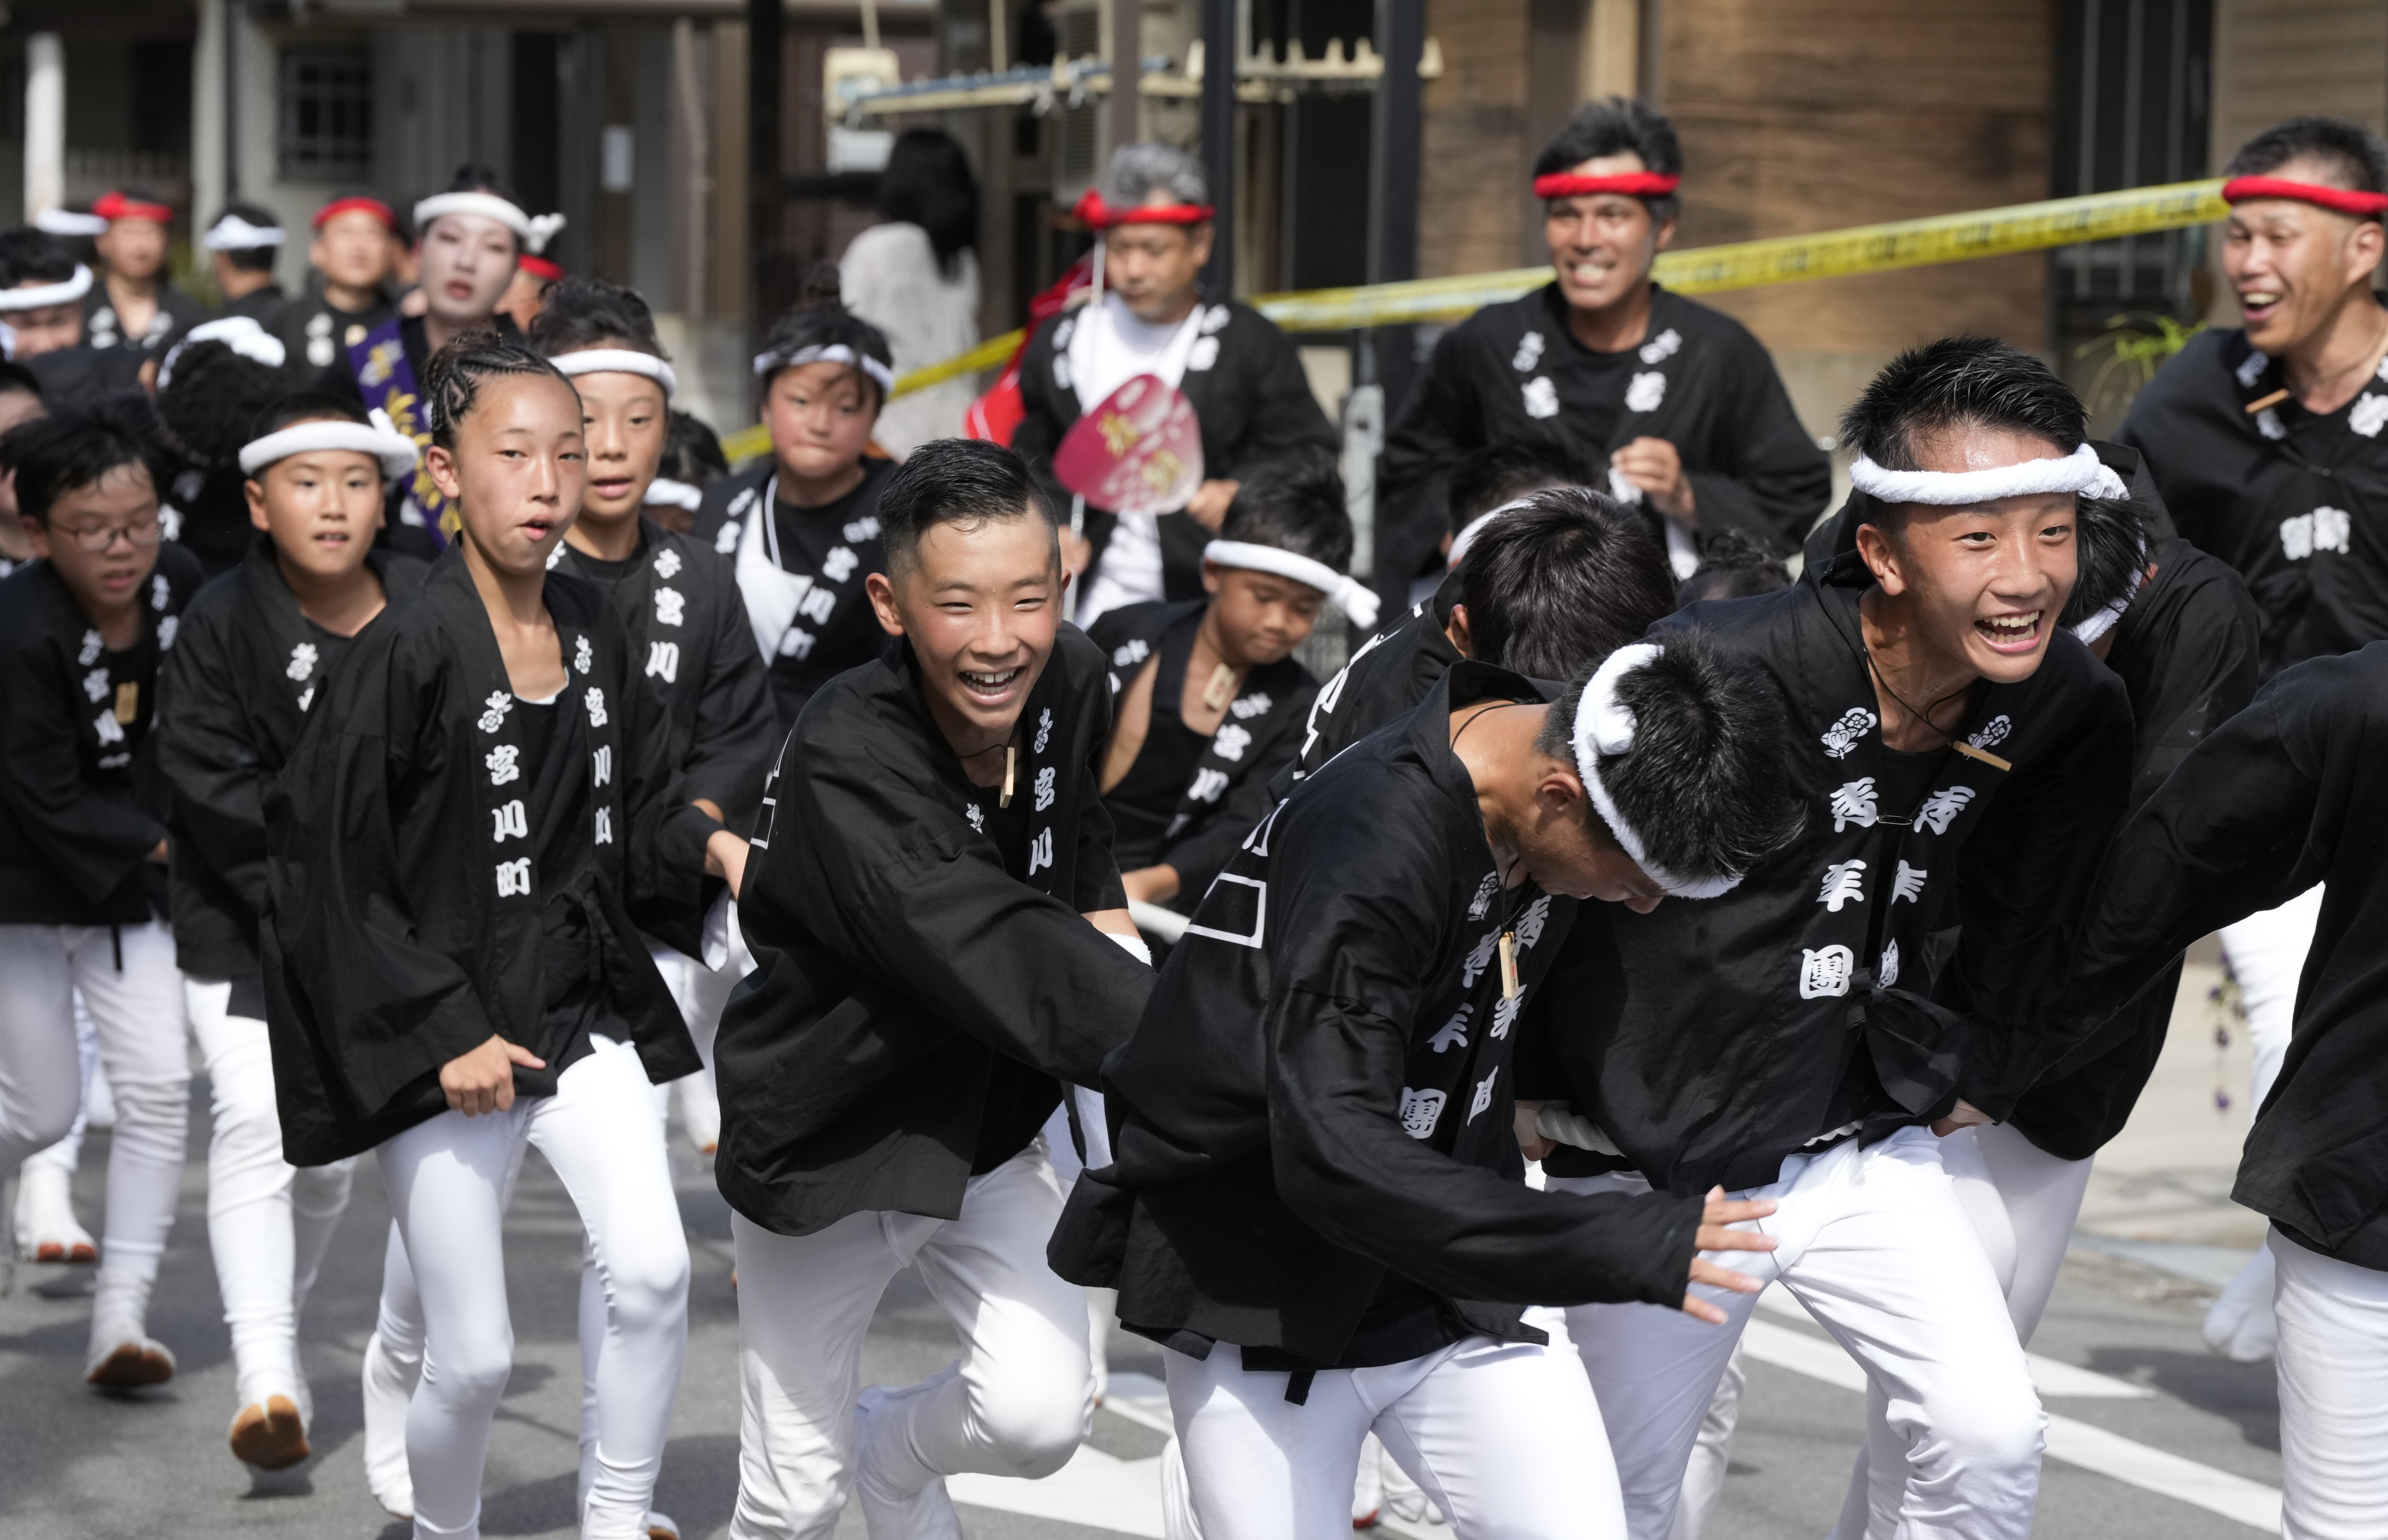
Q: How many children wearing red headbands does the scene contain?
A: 0